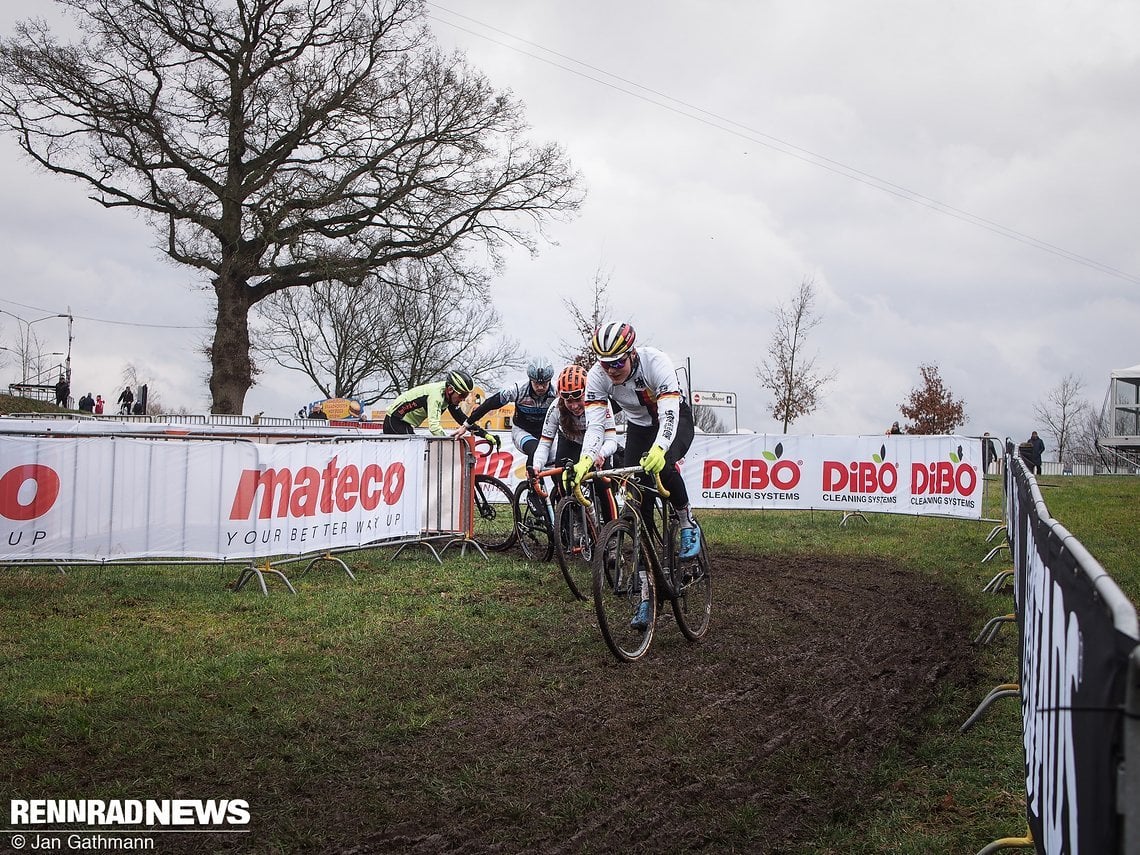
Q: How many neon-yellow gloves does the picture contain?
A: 3